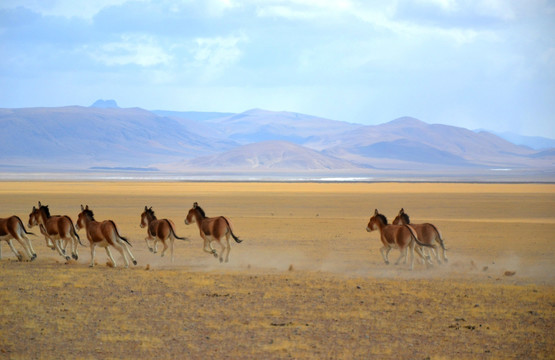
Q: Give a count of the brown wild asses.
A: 8